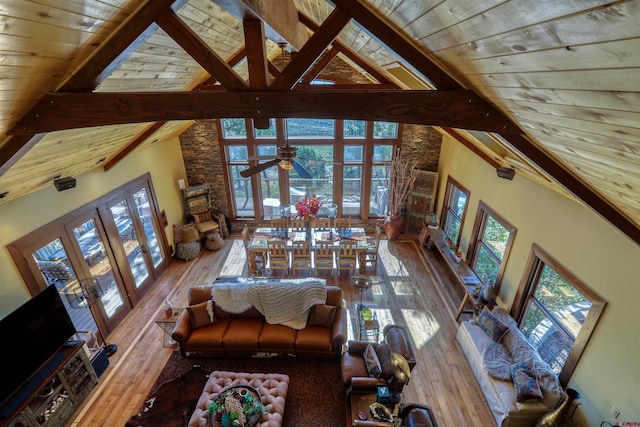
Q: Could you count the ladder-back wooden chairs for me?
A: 10